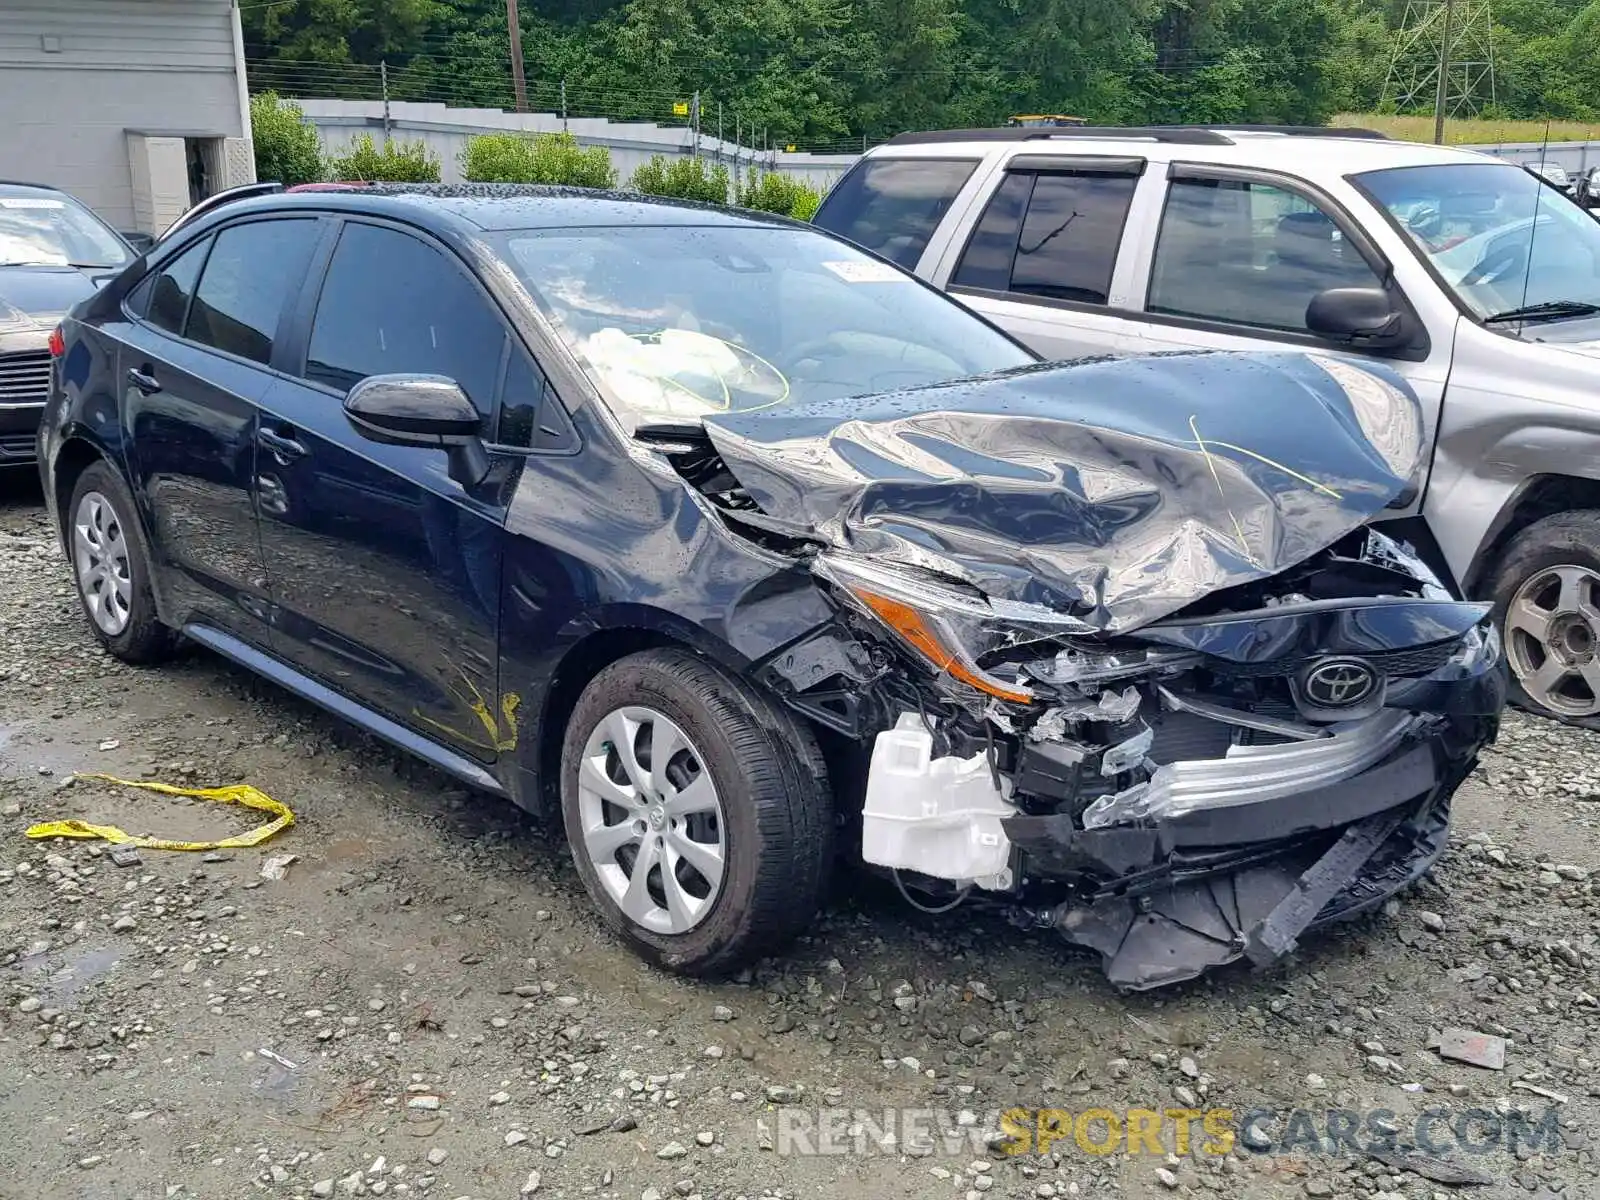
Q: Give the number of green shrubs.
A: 5